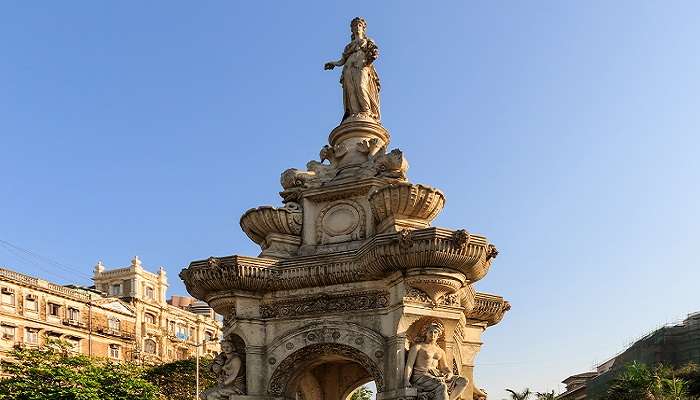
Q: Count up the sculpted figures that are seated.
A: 2